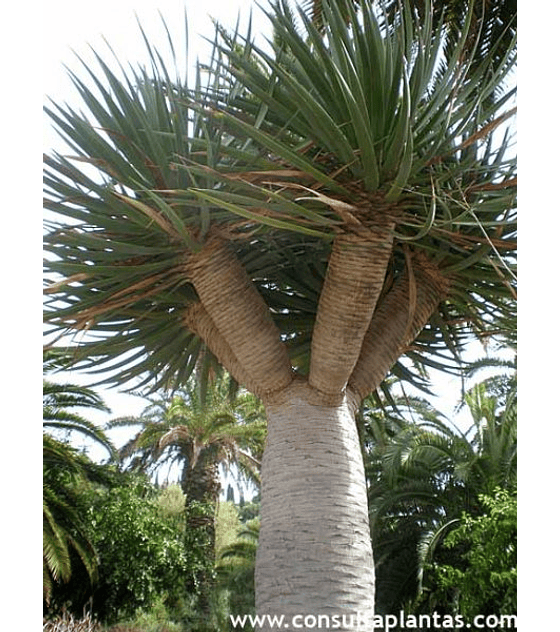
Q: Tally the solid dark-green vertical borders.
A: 2